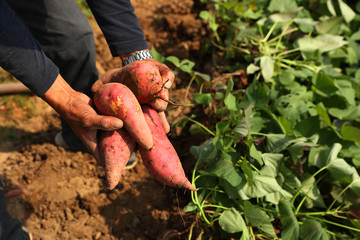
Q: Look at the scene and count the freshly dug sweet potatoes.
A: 4